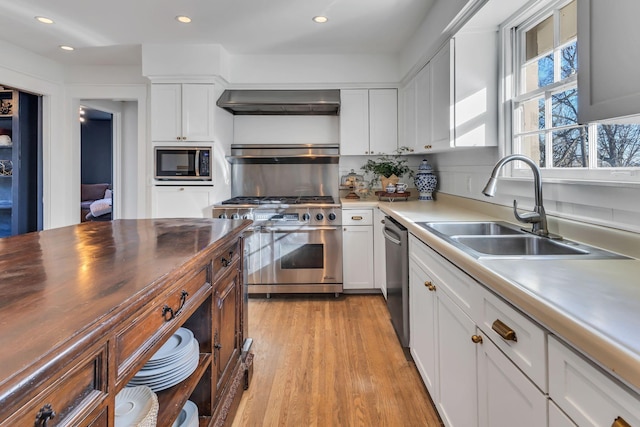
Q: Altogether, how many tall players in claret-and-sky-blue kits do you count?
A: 0